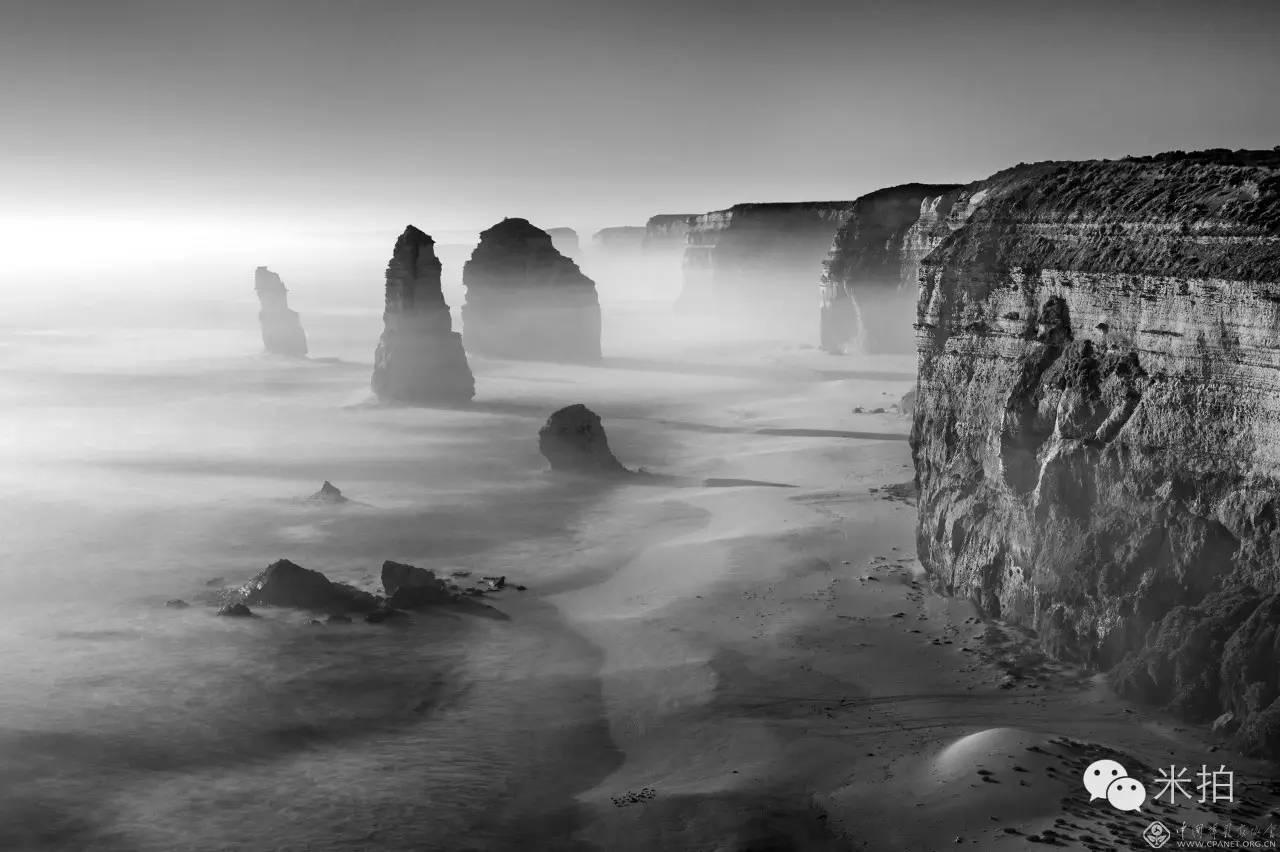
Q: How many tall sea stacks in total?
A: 3